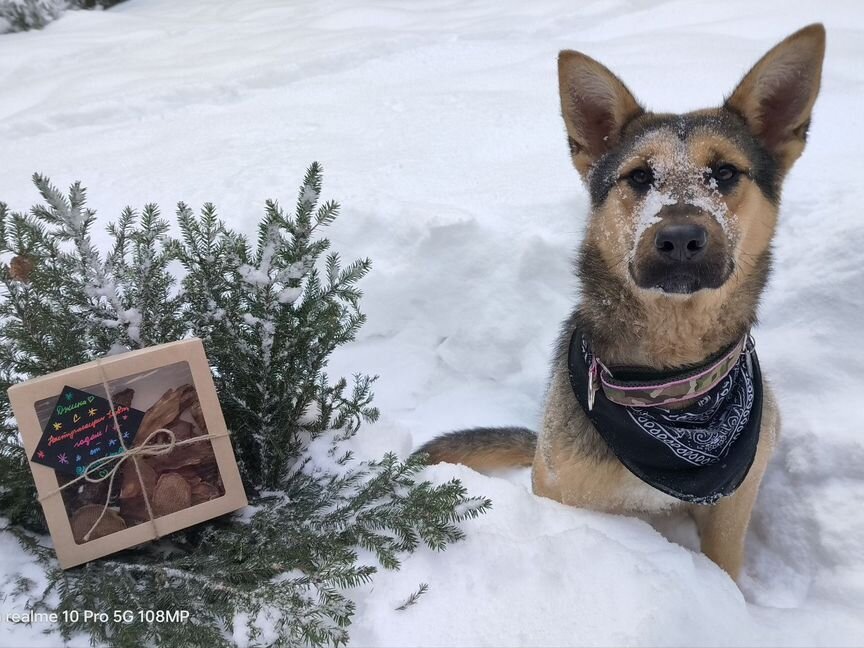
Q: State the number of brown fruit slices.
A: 2